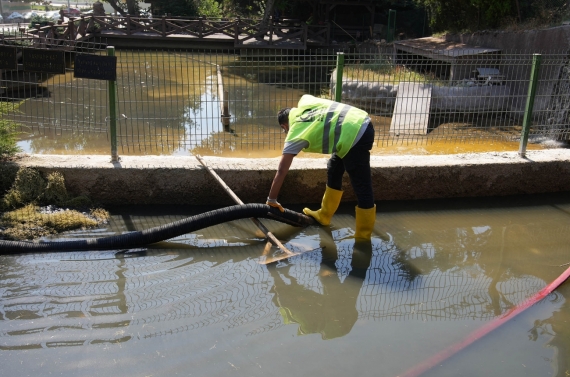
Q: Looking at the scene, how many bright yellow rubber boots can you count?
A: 2